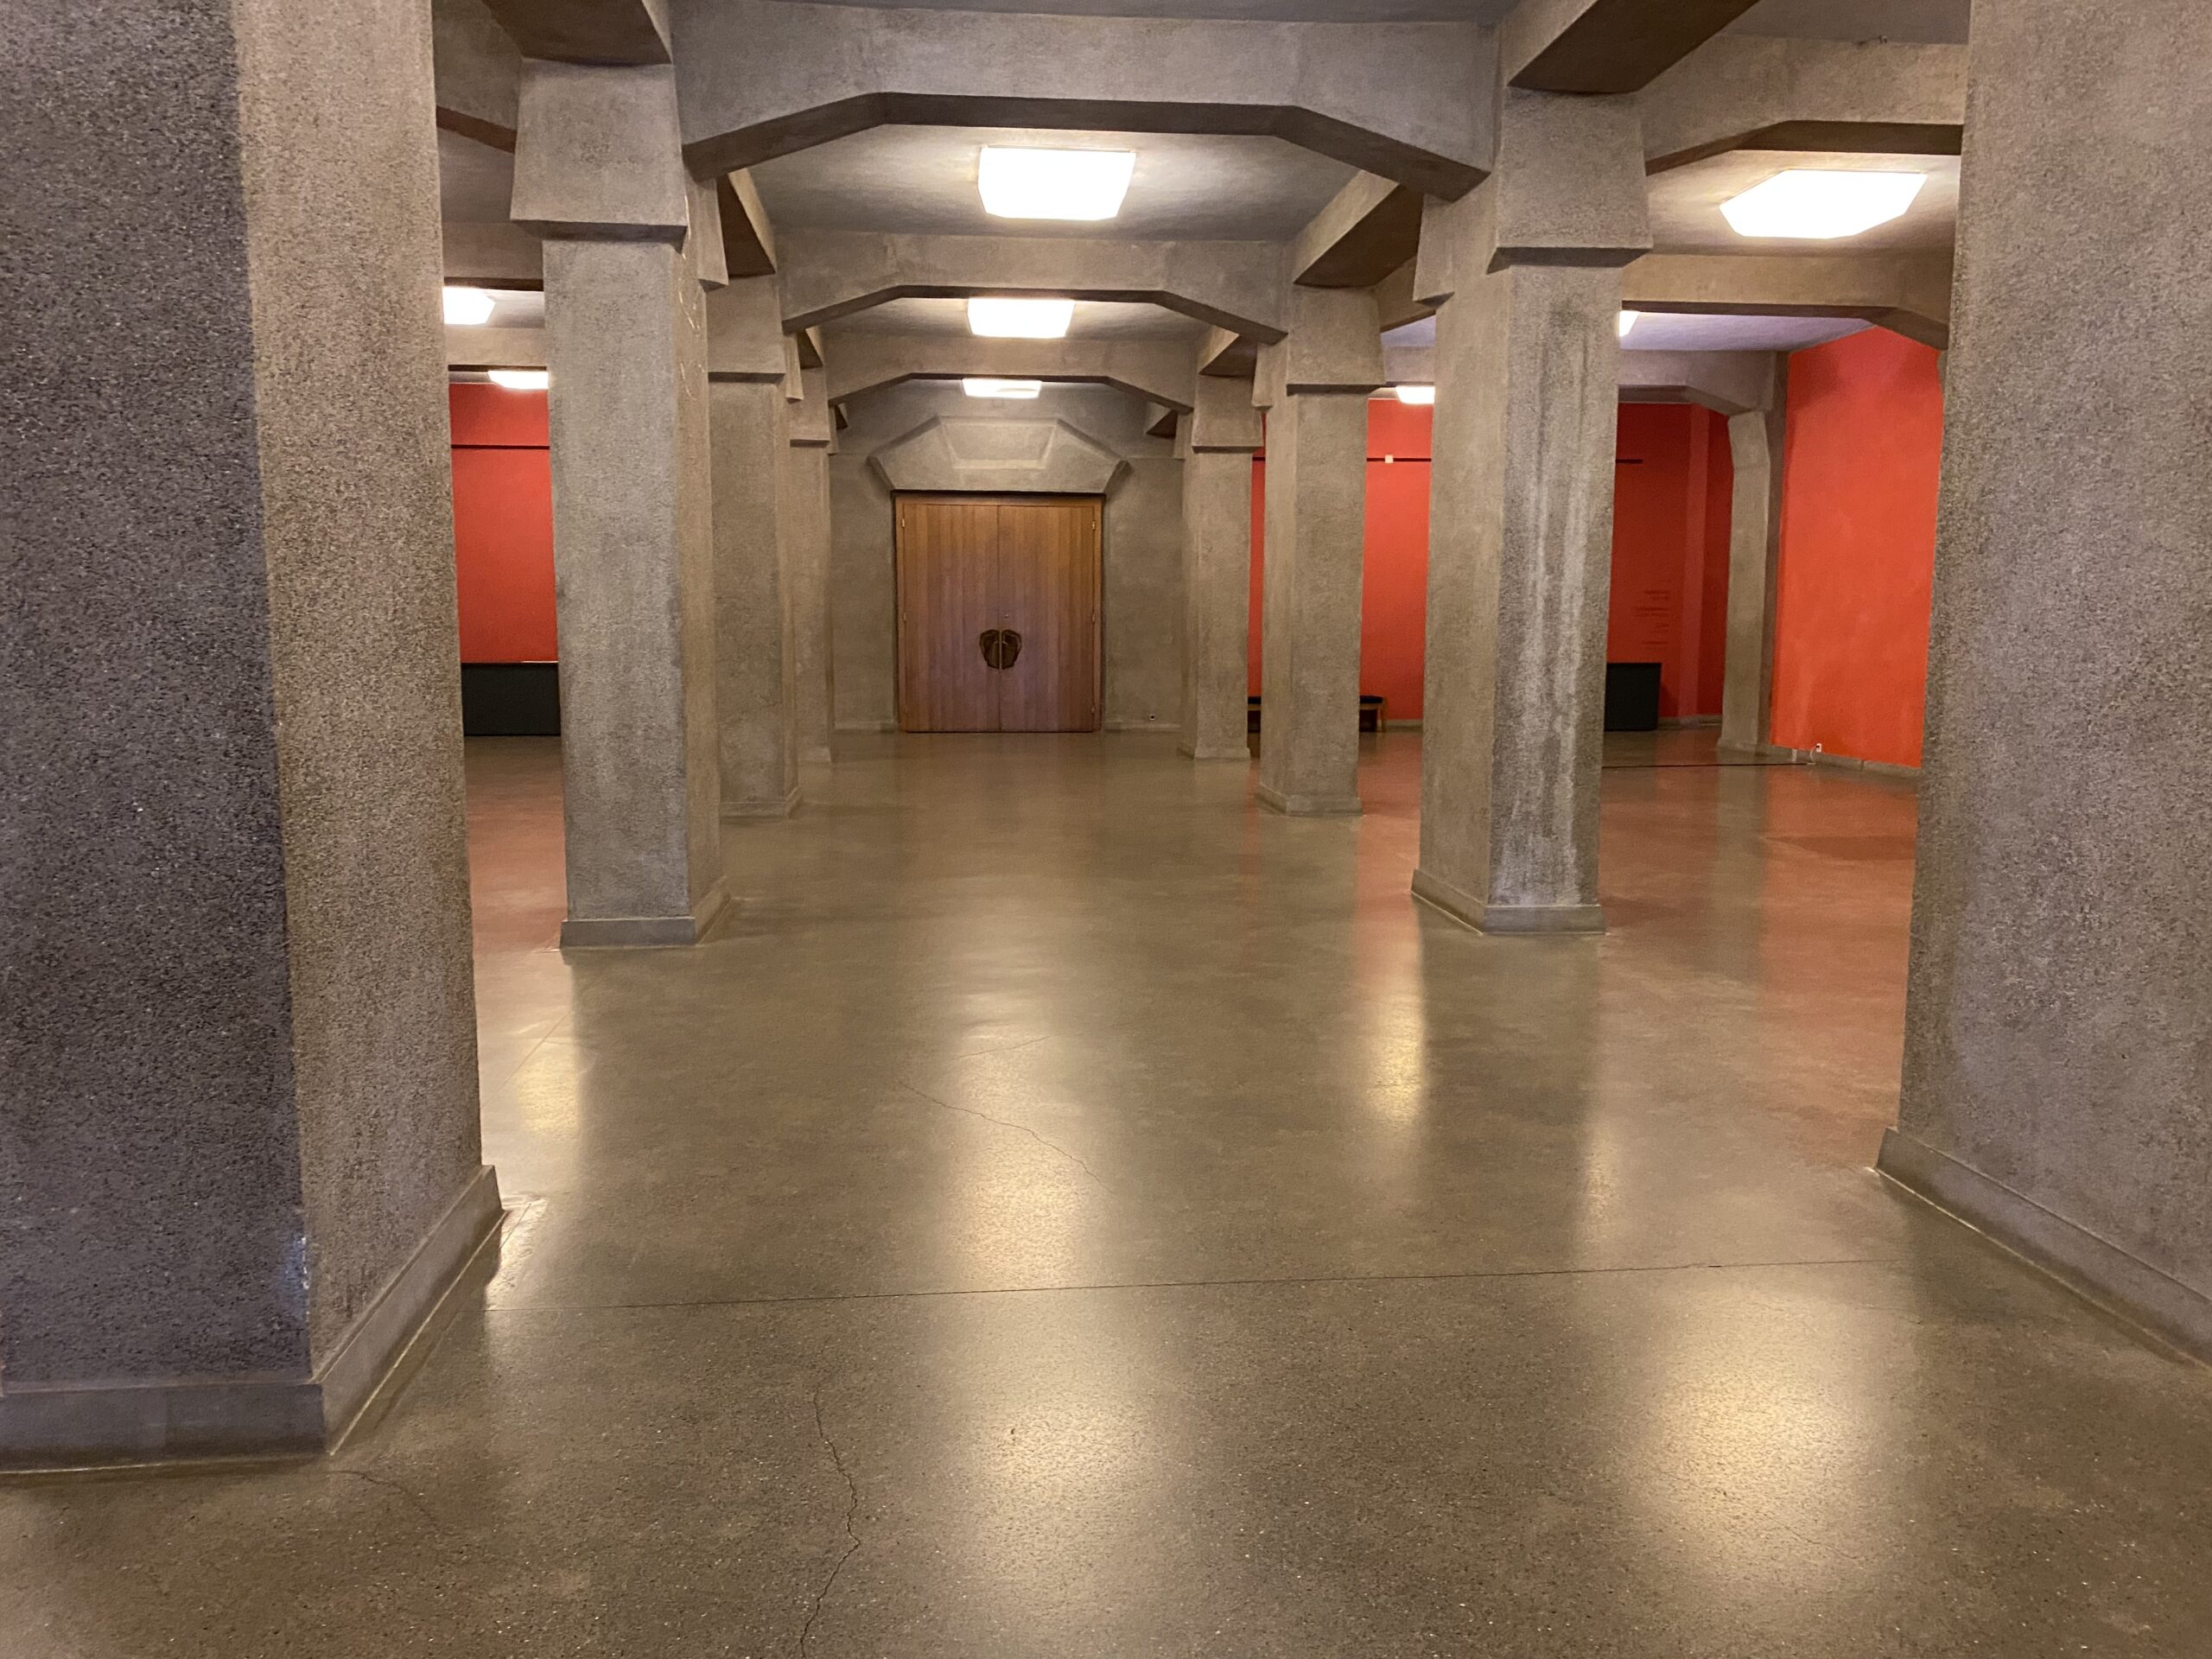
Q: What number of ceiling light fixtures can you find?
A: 8